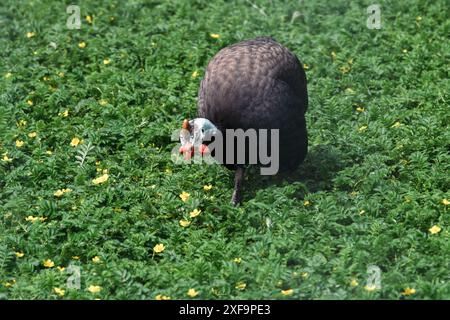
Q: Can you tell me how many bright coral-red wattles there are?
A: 2